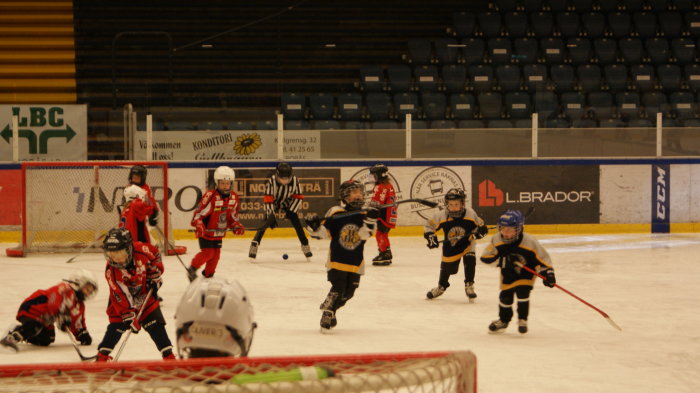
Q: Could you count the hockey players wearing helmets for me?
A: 10